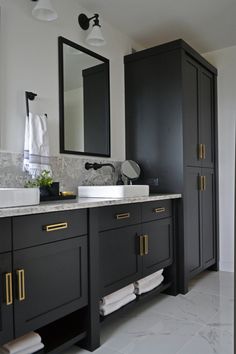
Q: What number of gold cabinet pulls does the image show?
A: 11